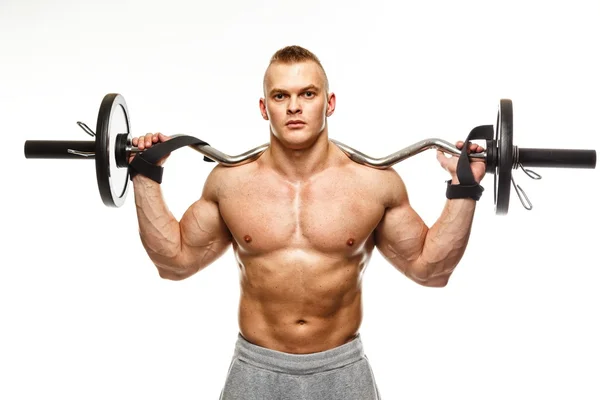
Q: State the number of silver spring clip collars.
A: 2